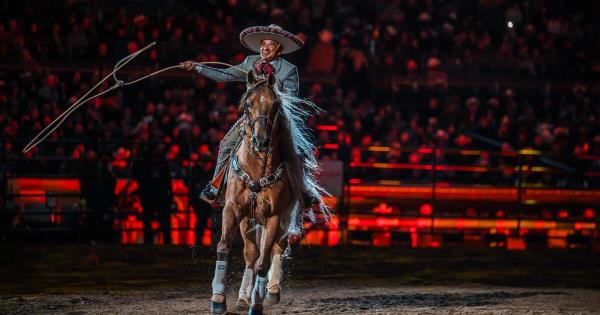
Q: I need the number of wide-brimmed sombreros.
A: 1